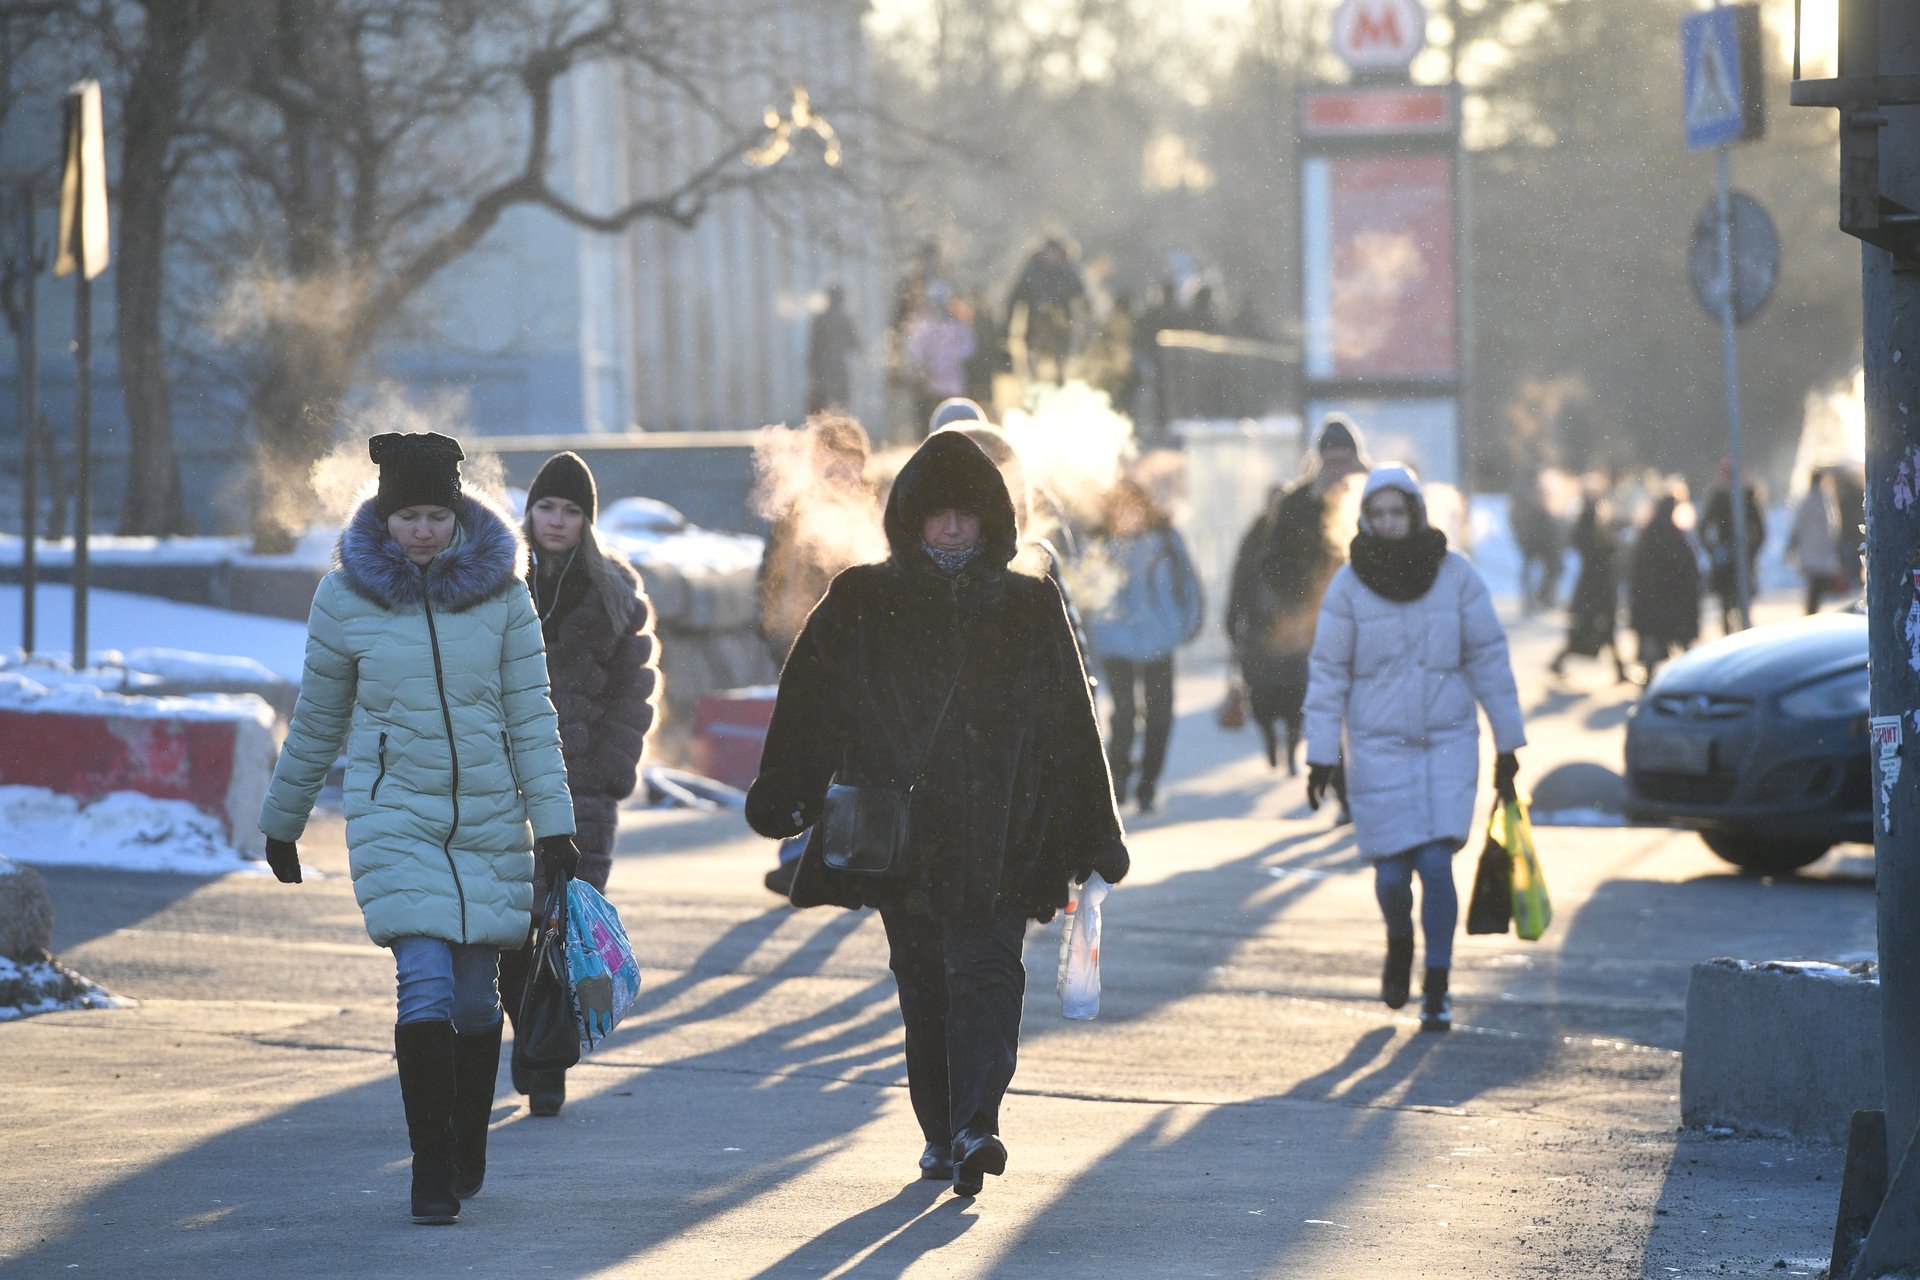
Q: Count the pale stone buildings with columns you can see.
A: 1